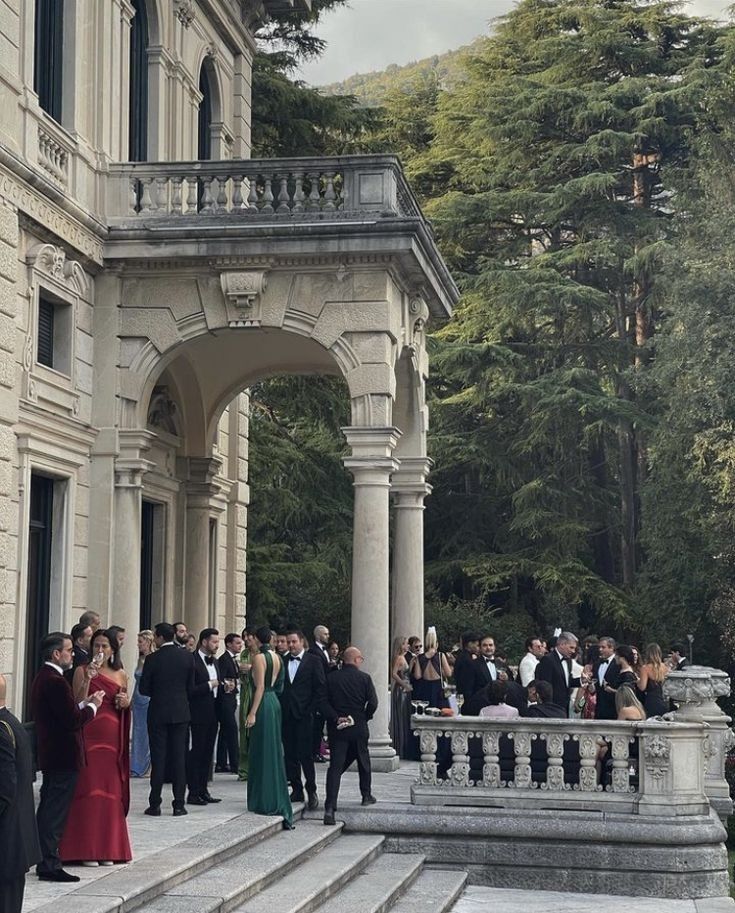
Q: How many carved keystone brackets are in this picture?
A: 2